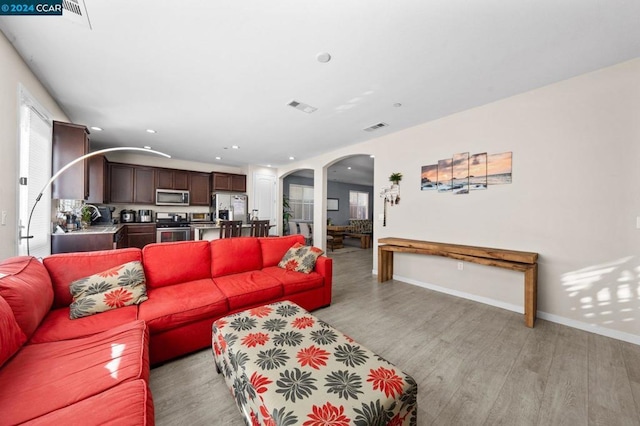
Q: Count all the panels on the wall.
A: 5